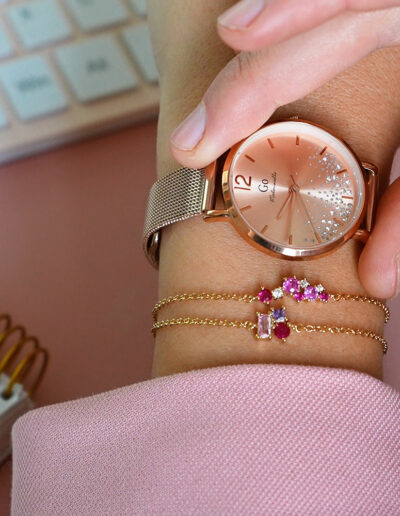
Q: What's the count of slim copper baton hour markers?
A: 11